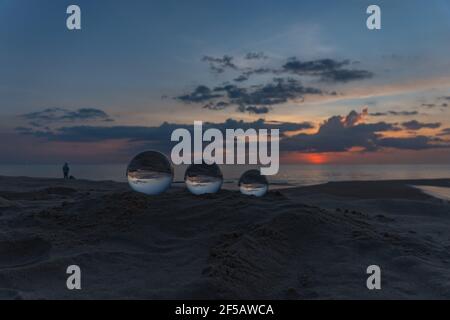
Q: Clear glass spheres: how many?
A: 3